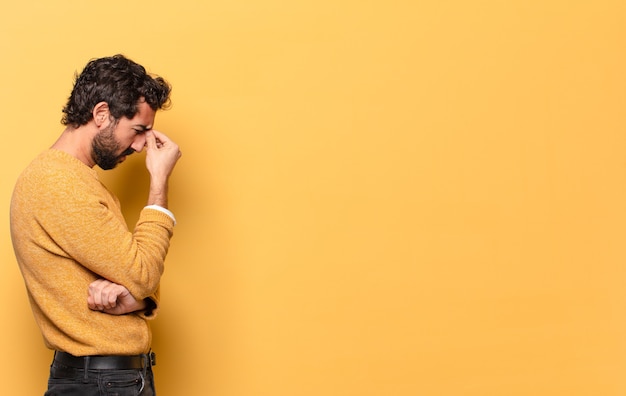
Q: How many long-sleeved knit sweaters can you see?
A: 1